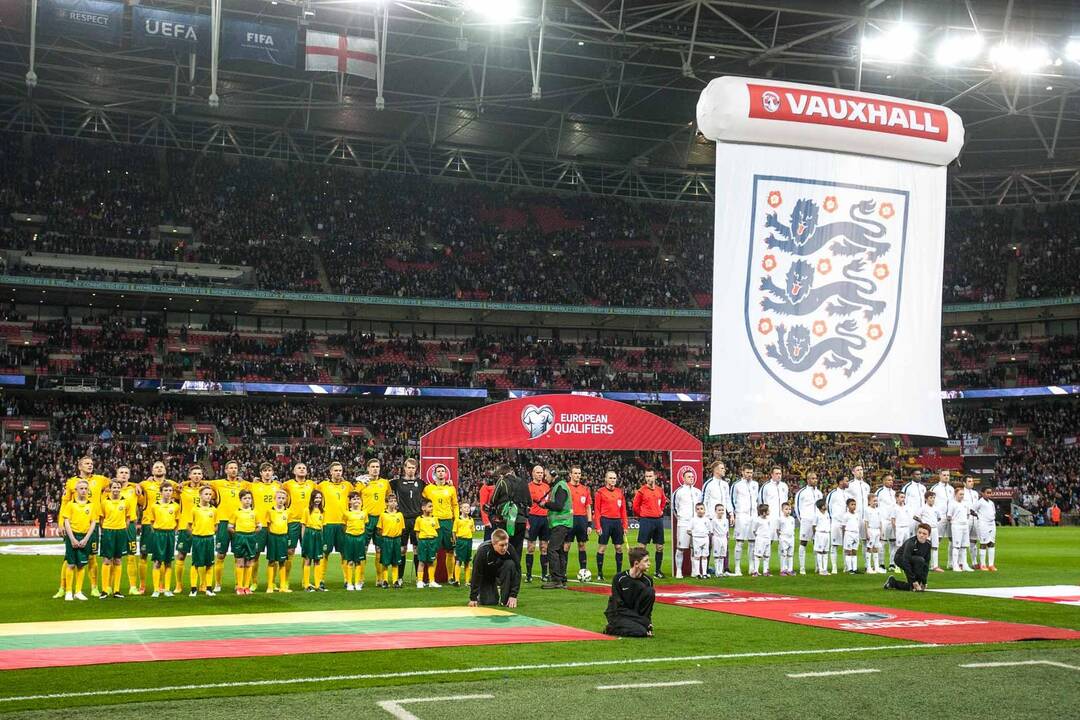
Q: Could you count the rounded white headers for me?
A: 1